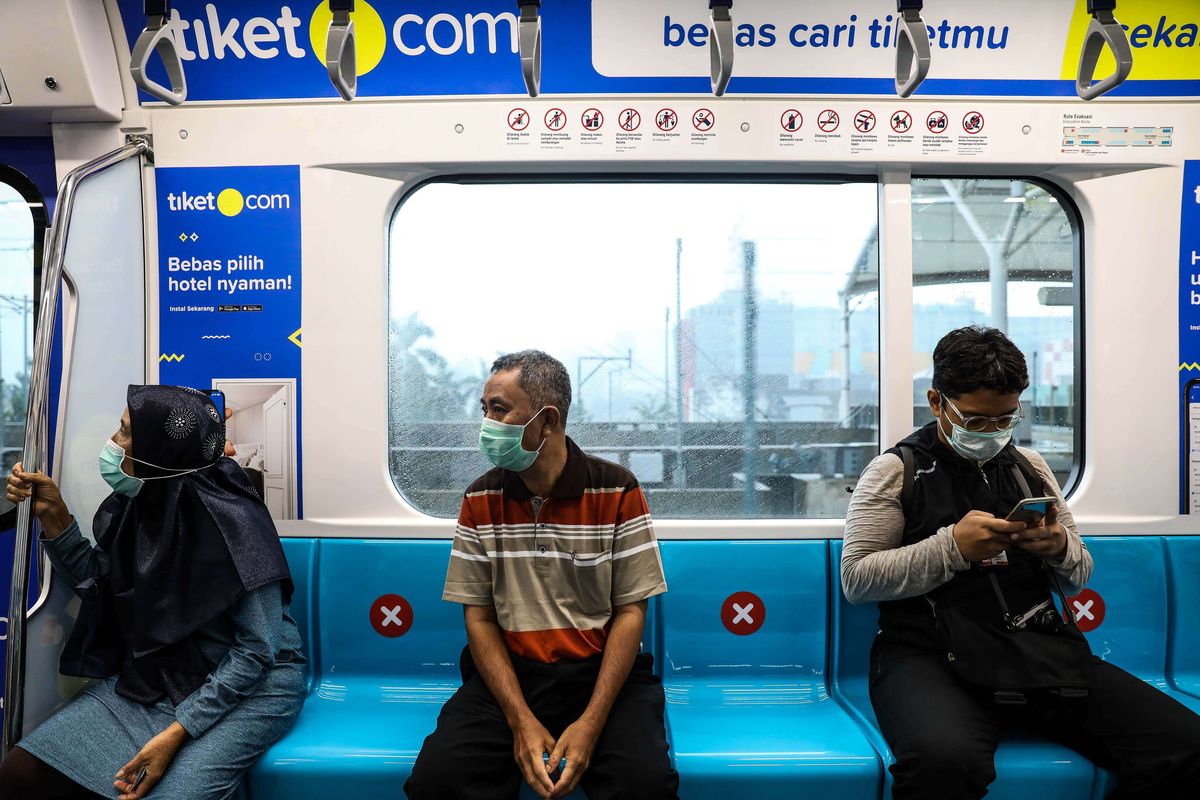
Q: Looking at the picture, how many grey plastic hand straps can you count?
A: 6